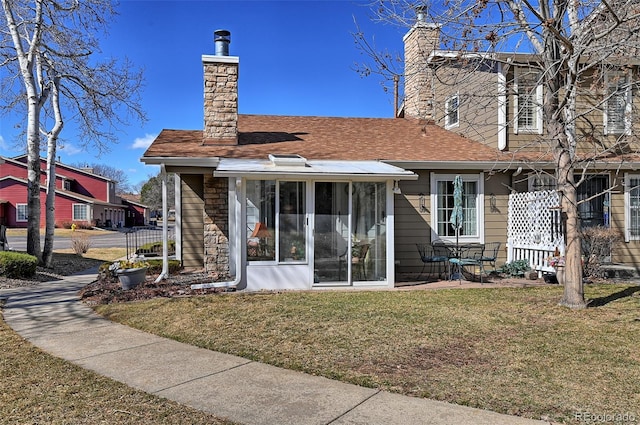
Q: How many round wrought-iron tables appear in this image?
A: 1